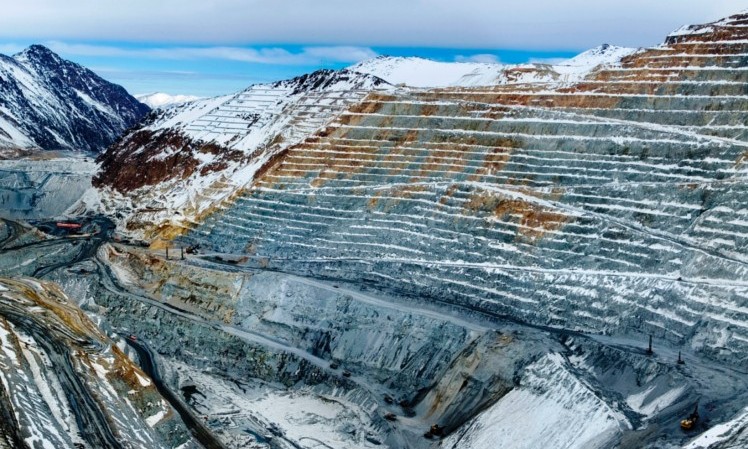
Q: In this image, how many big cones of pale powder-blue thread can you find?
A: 0